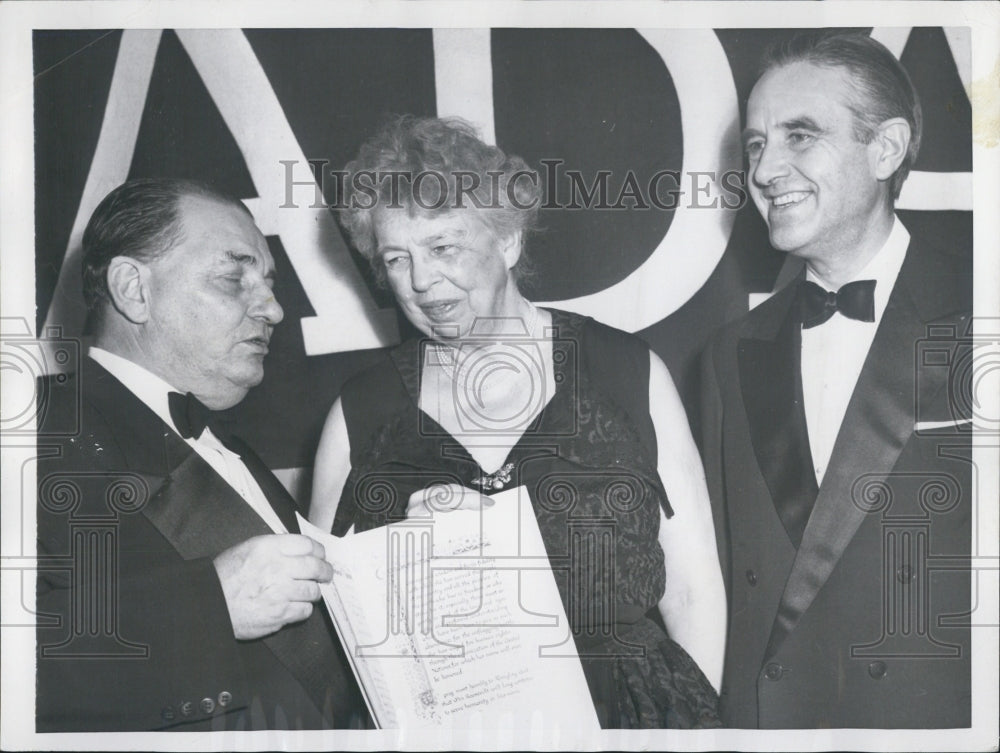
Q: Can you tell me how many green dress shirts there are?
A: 0